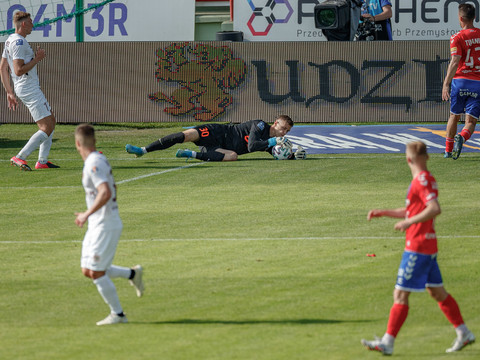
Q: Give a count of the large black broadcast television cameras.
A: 1